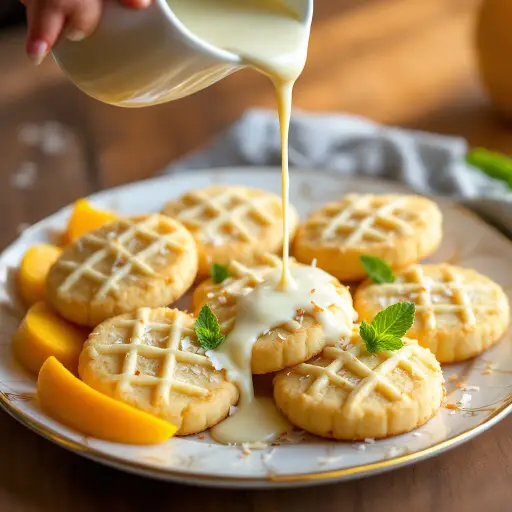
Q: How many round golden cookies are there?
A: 7